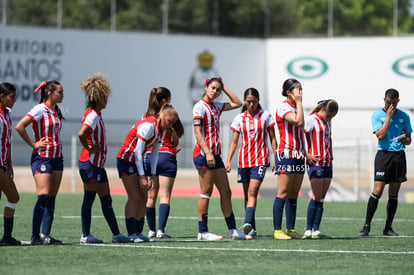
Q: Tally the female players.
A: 9